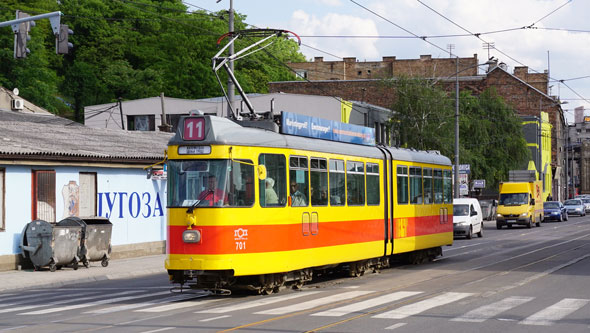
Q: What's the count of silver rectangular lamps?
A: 1